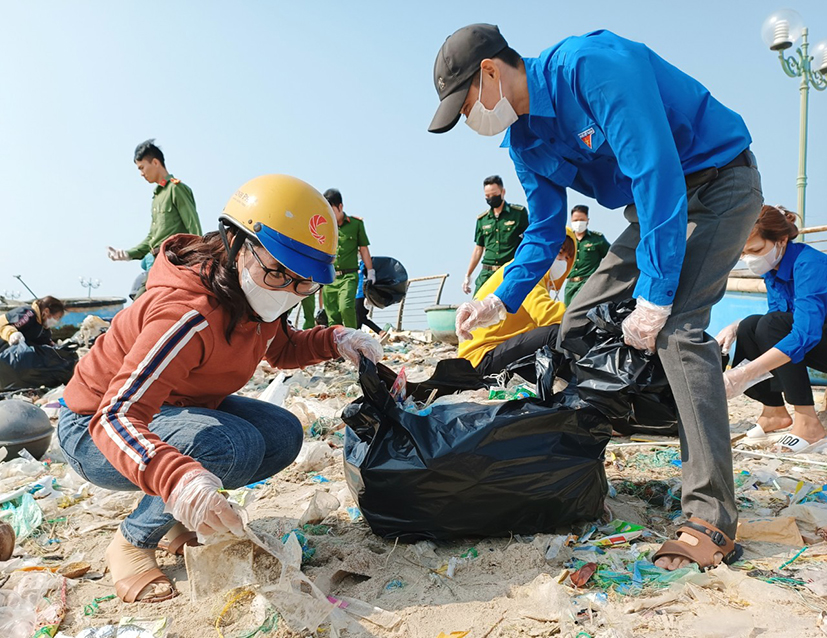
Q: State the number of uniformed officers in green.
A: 4